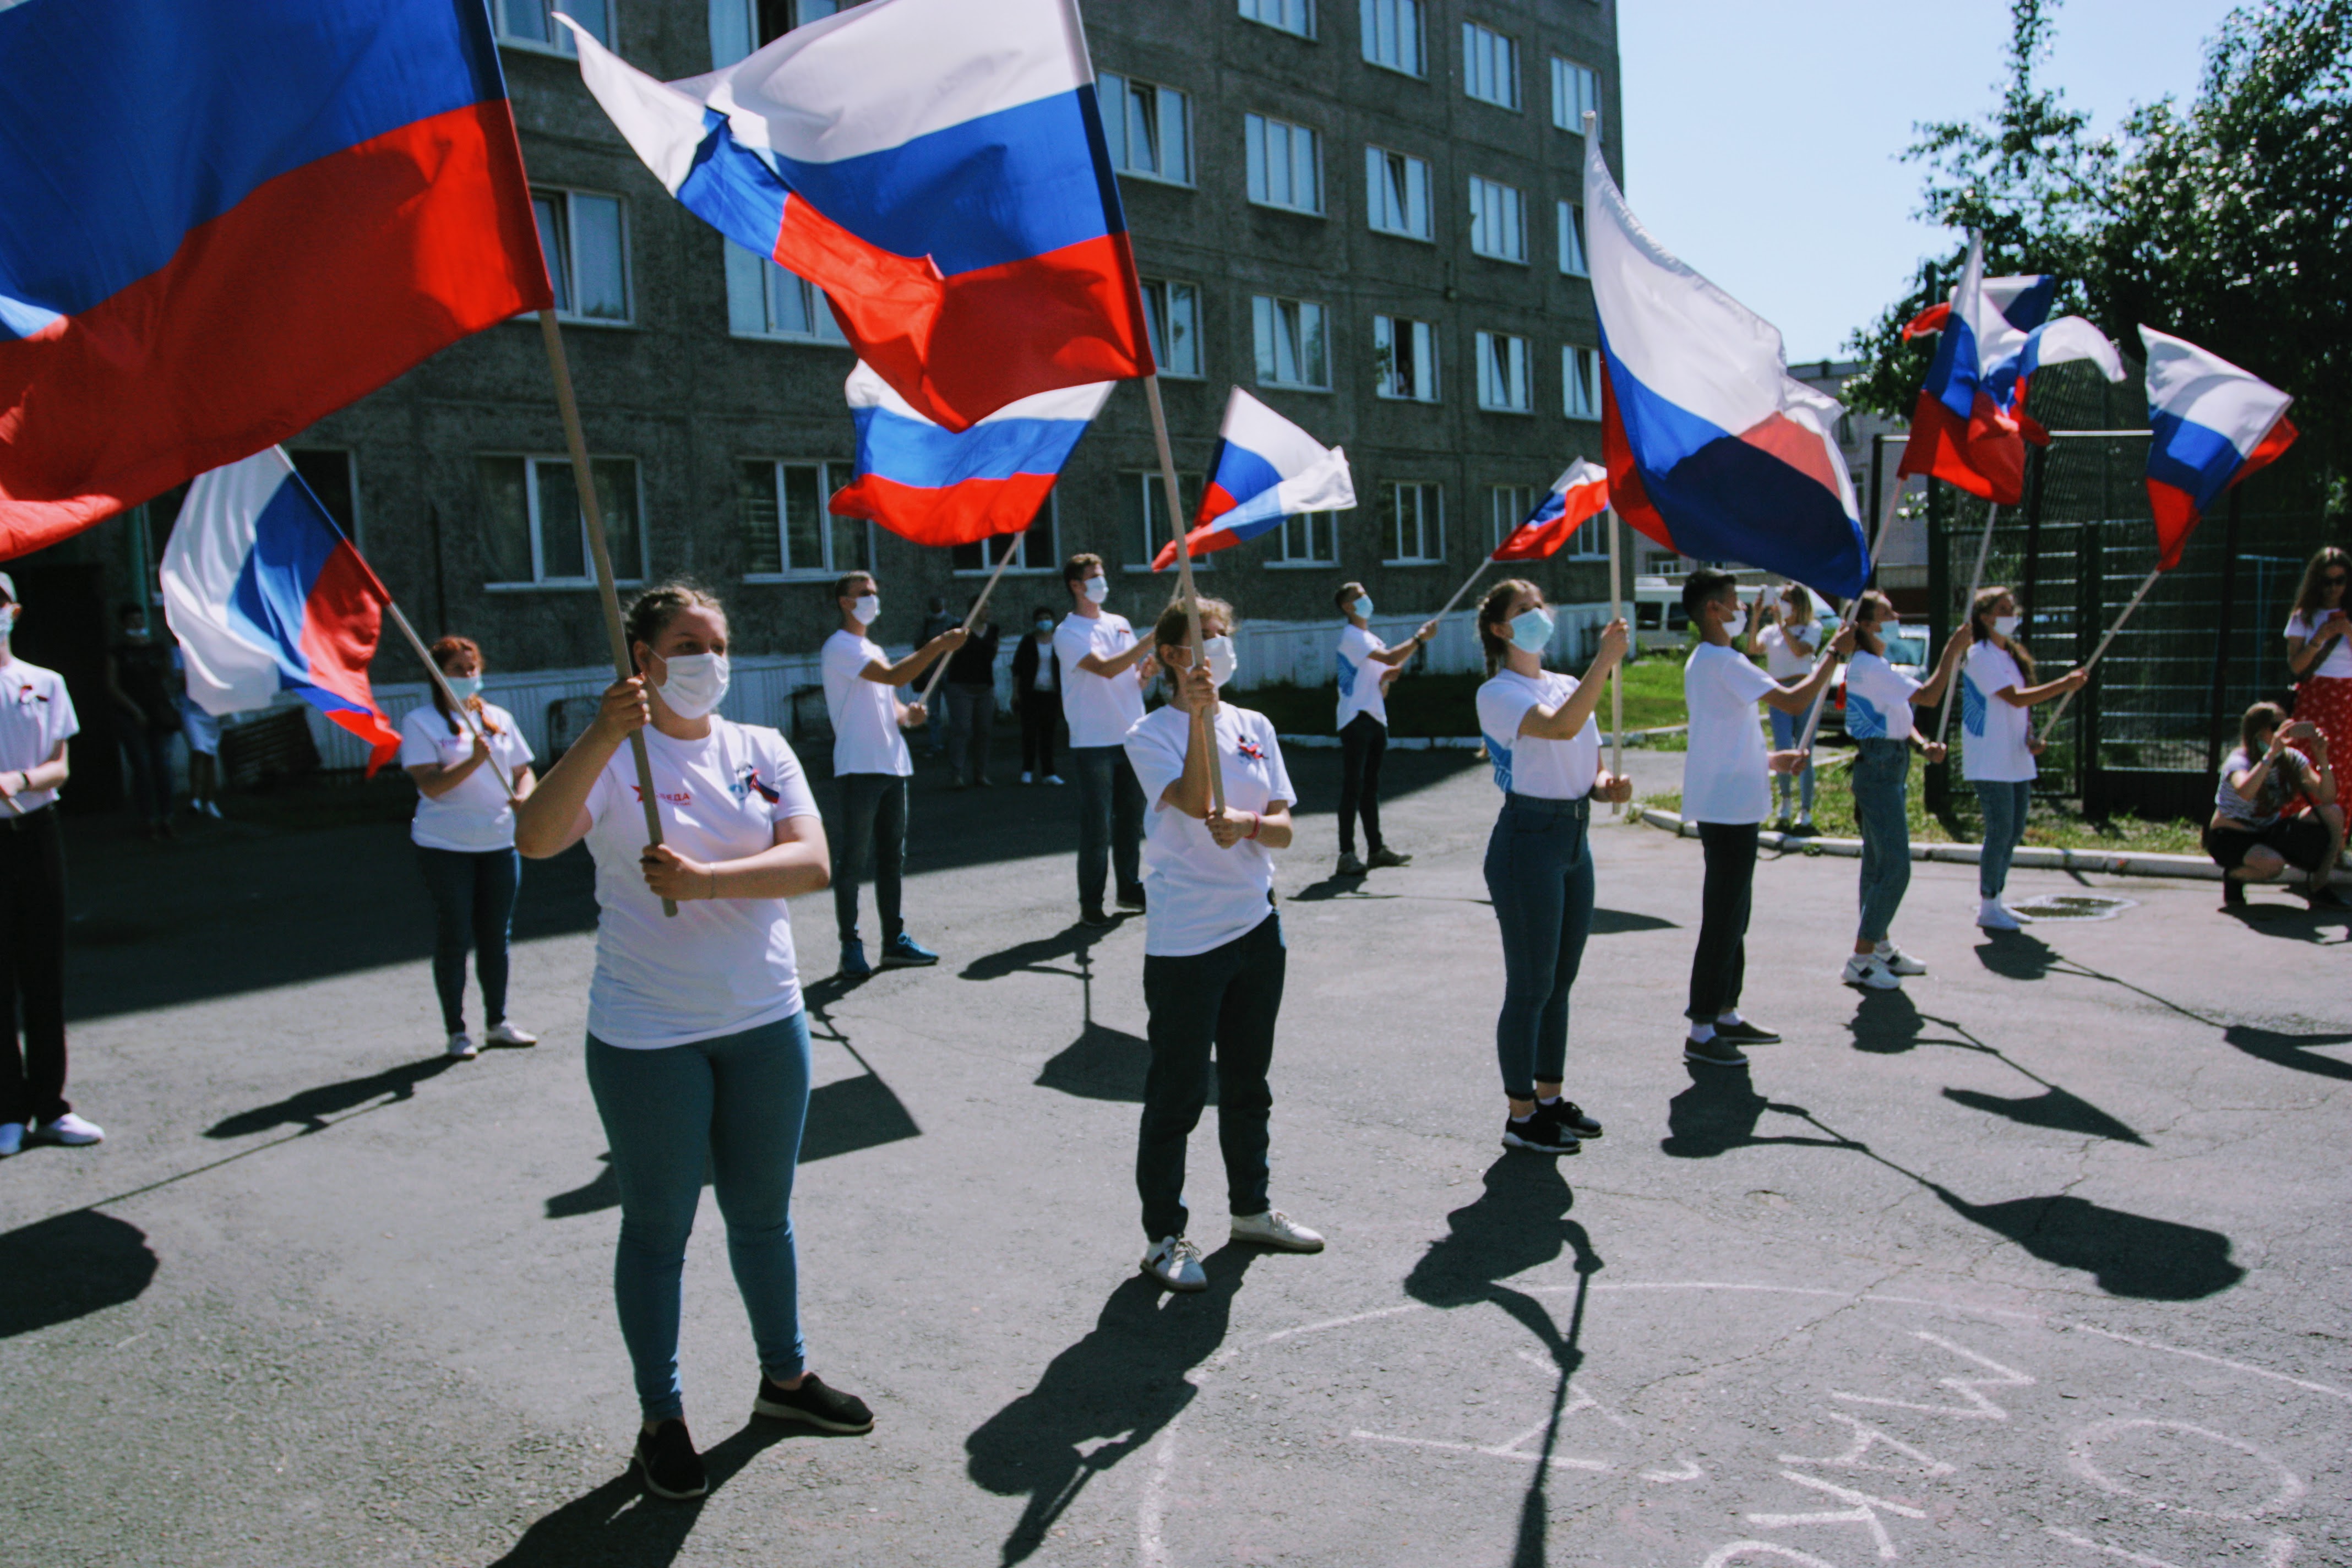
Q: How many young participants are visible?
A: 11